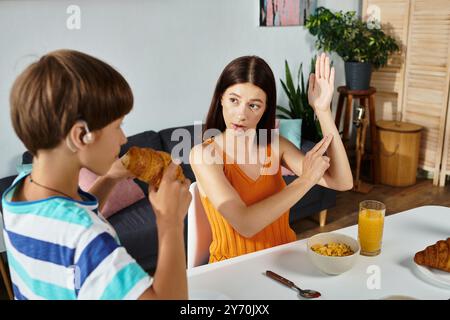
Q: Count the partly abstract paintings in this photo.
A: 1